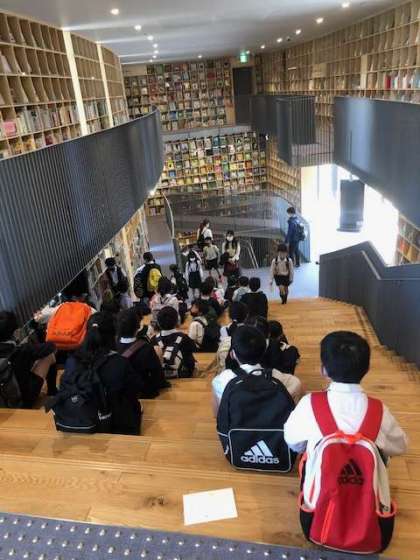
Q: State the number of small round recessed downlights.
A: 14